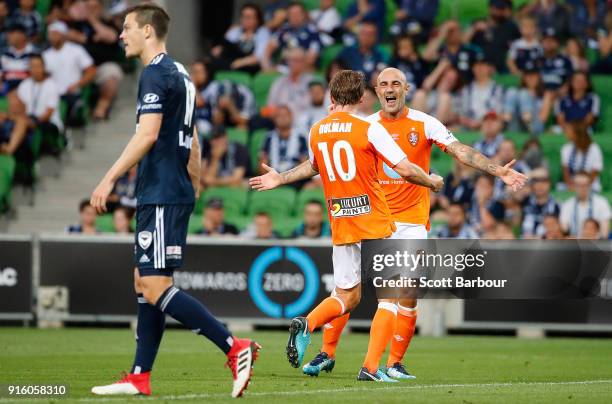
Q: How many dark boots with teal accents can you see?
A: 4